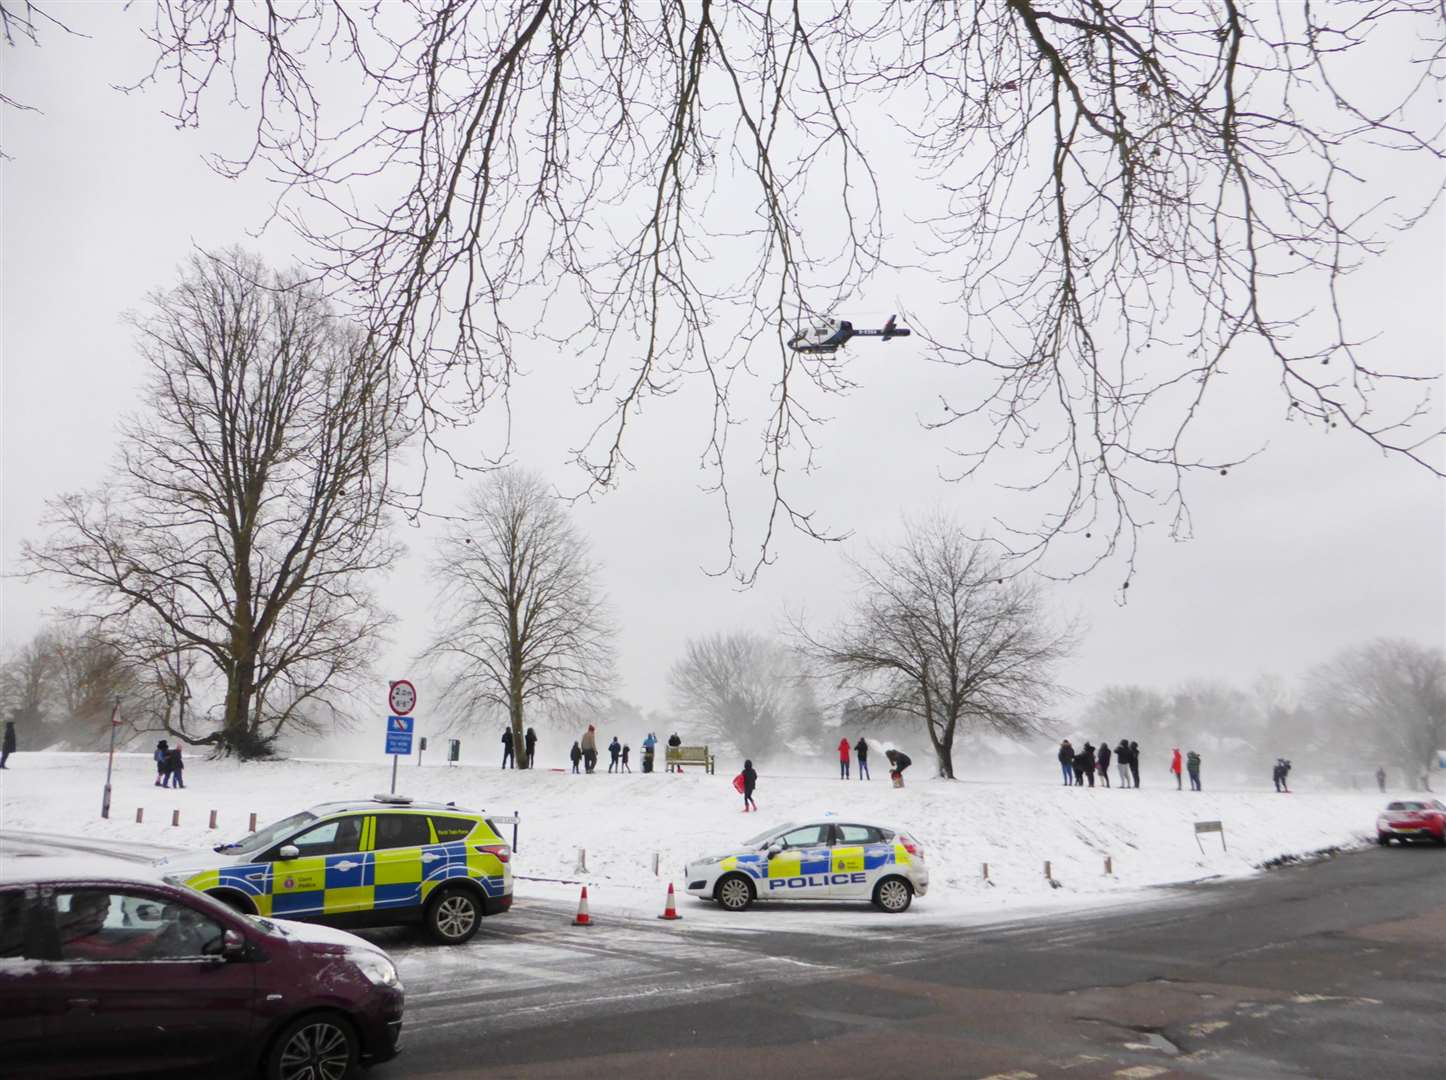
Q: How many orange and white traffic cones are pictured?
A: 2